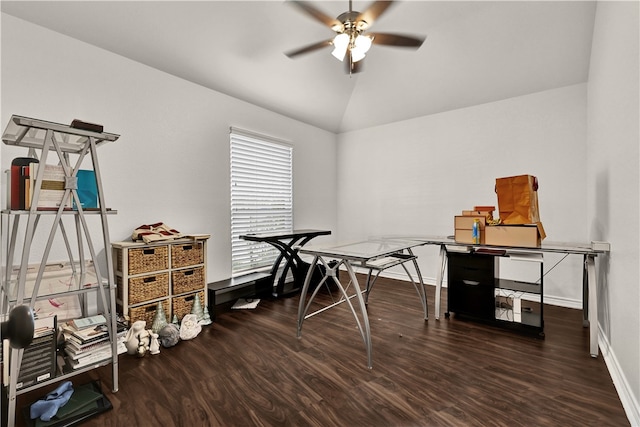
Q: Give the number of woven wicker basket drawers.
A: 6